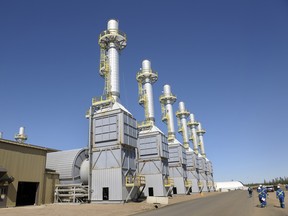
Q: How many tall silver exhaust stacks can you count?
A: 6